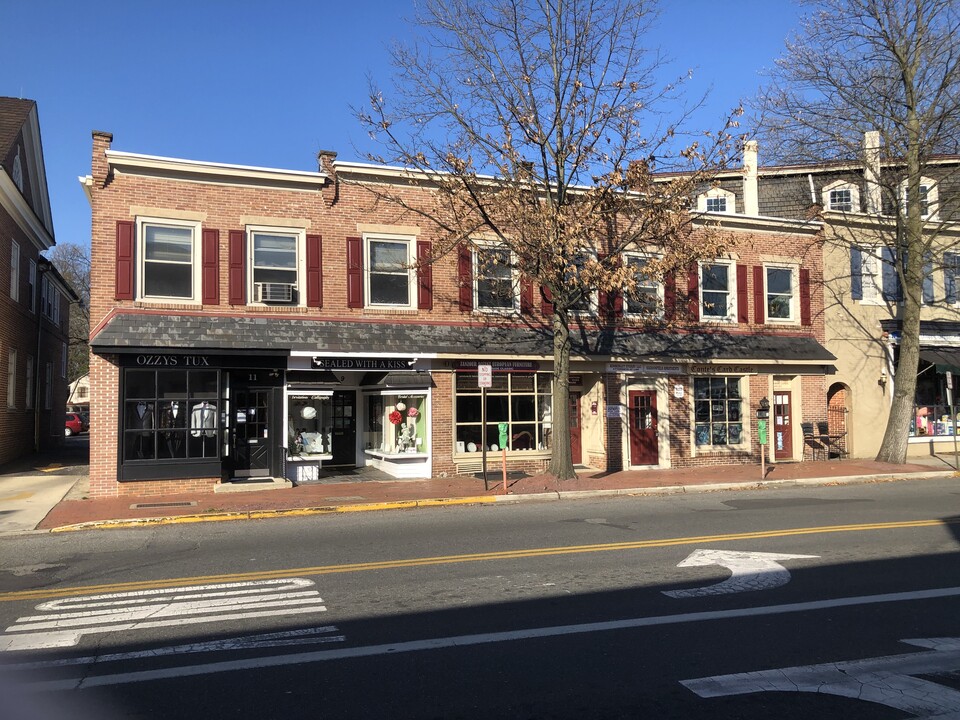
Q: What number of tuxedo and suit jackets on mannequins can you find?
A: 3